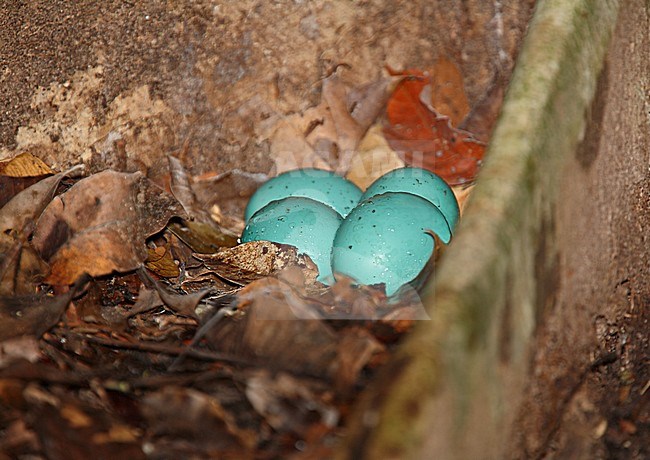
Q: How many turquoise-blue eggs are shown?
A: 4